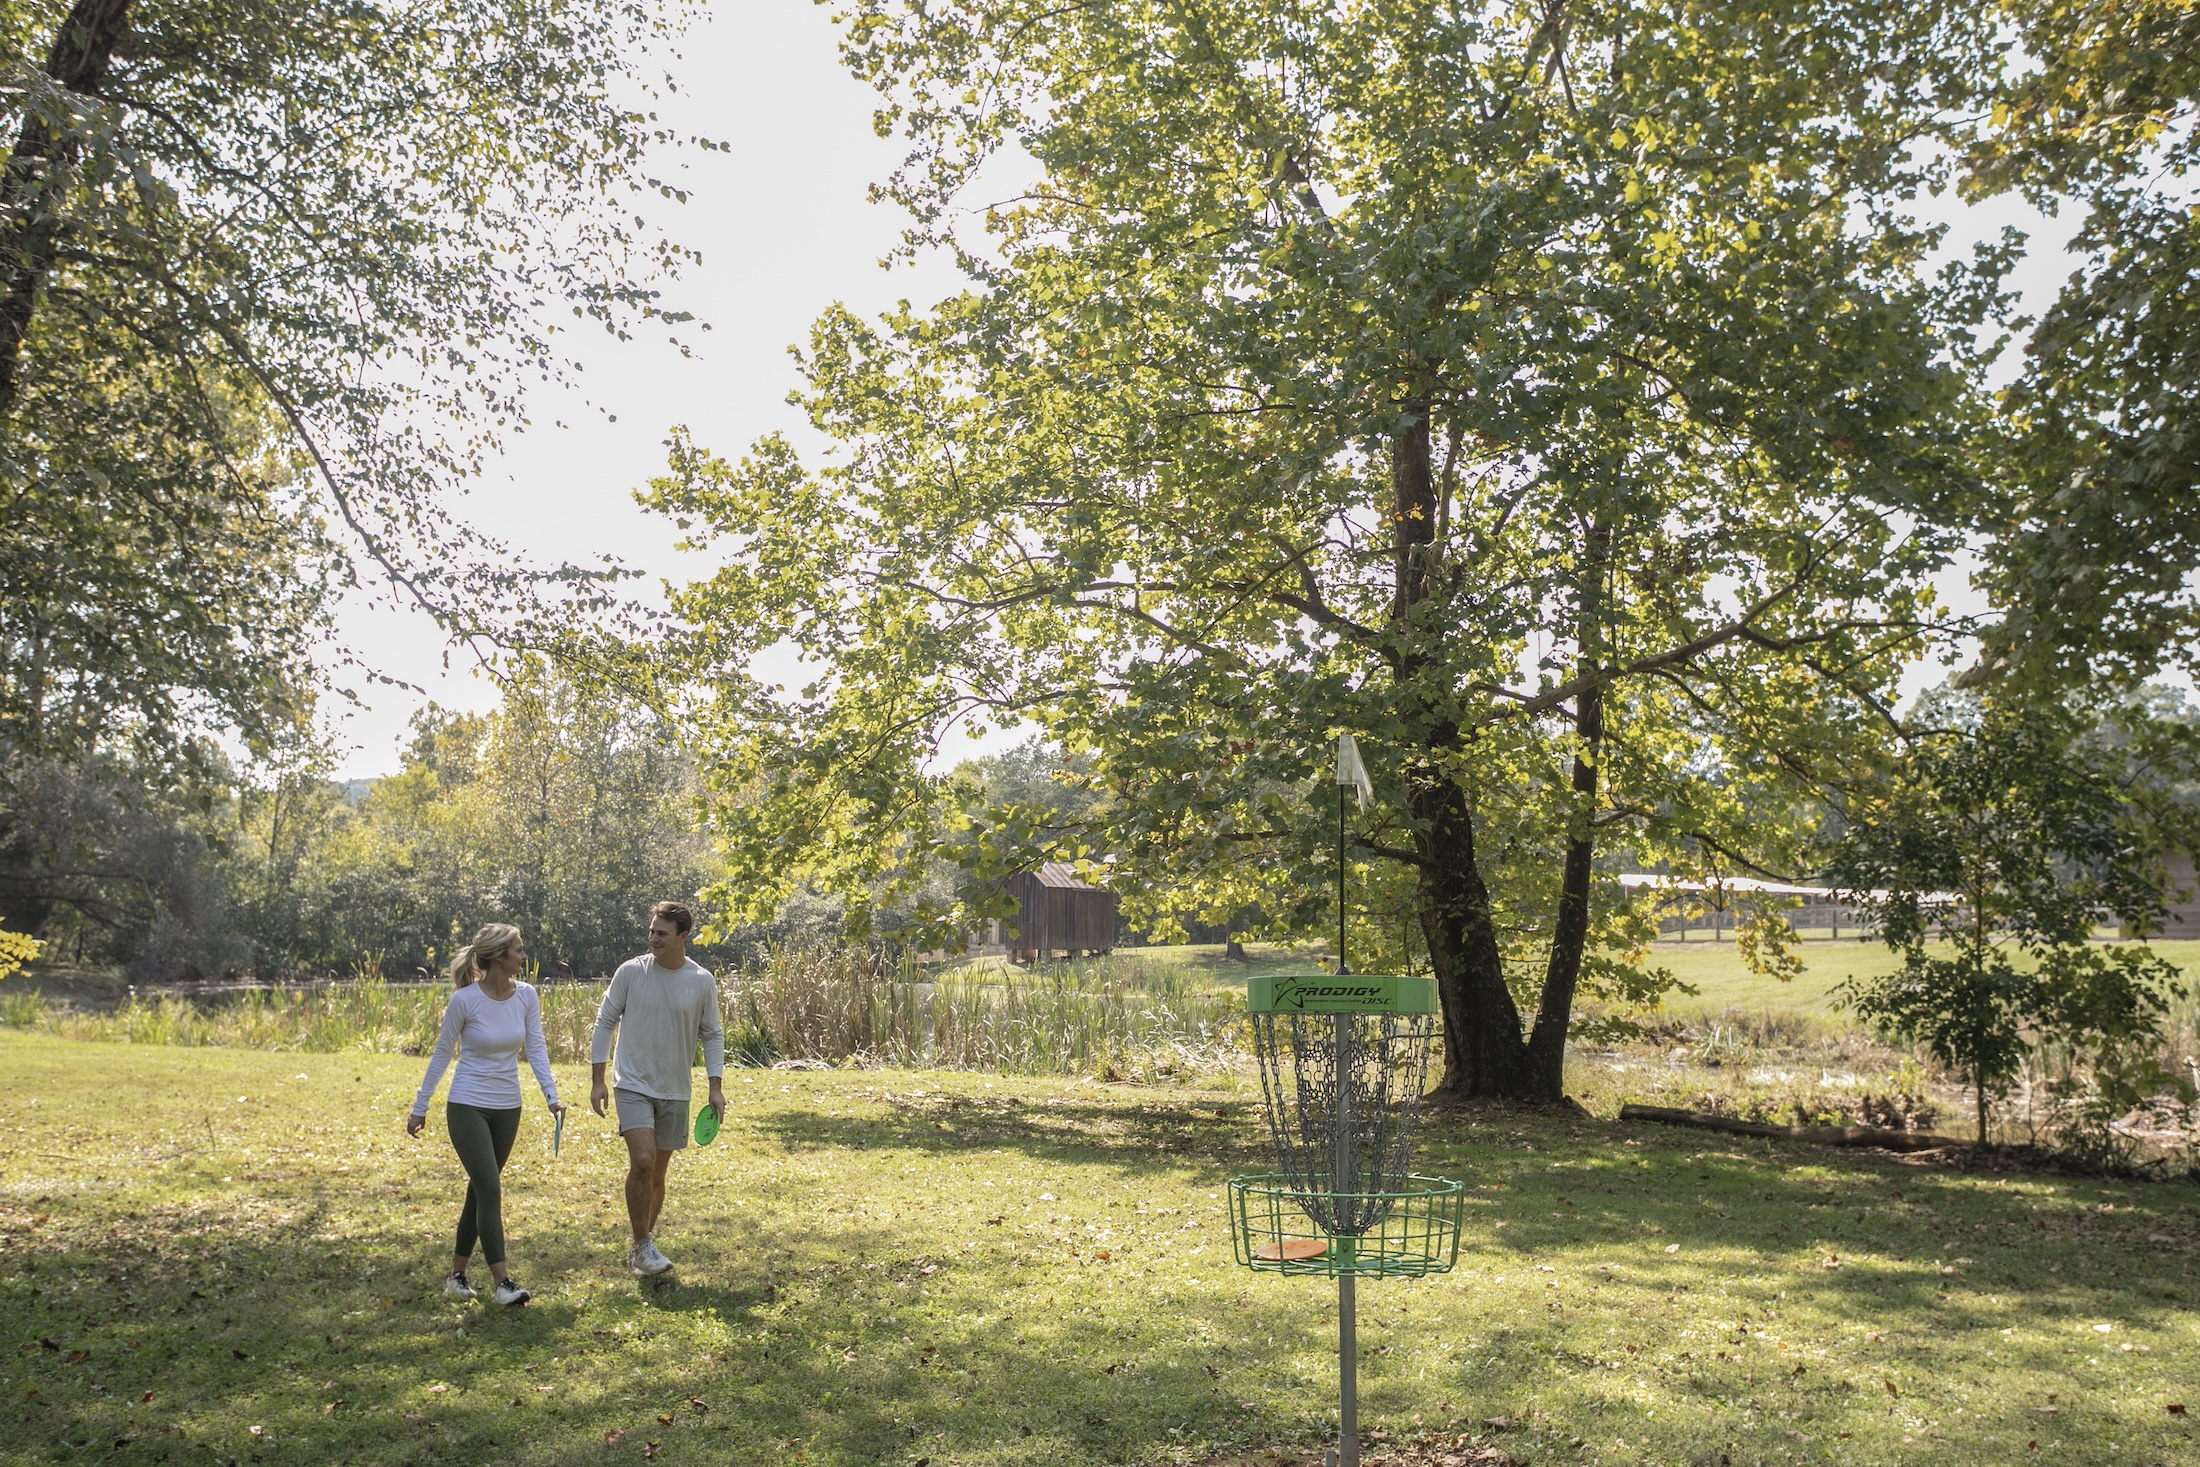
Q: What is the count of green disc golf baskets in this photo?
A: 1